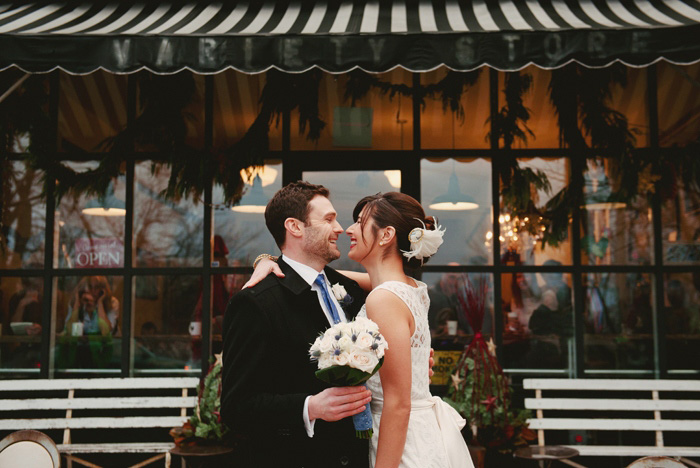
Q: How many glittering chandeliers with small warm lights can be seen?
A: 1